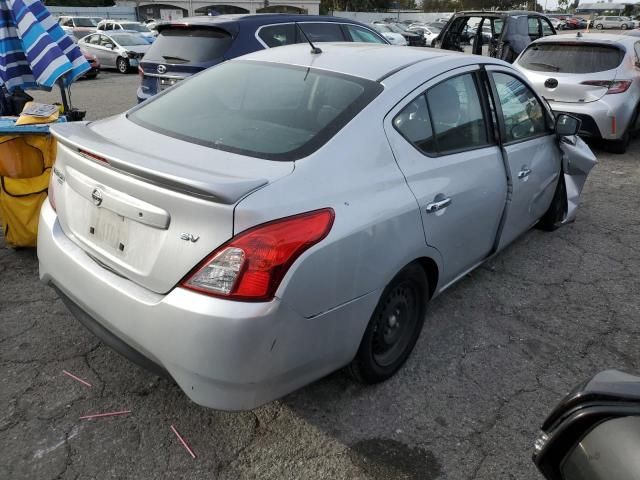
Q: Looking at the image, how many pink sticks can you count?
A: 3